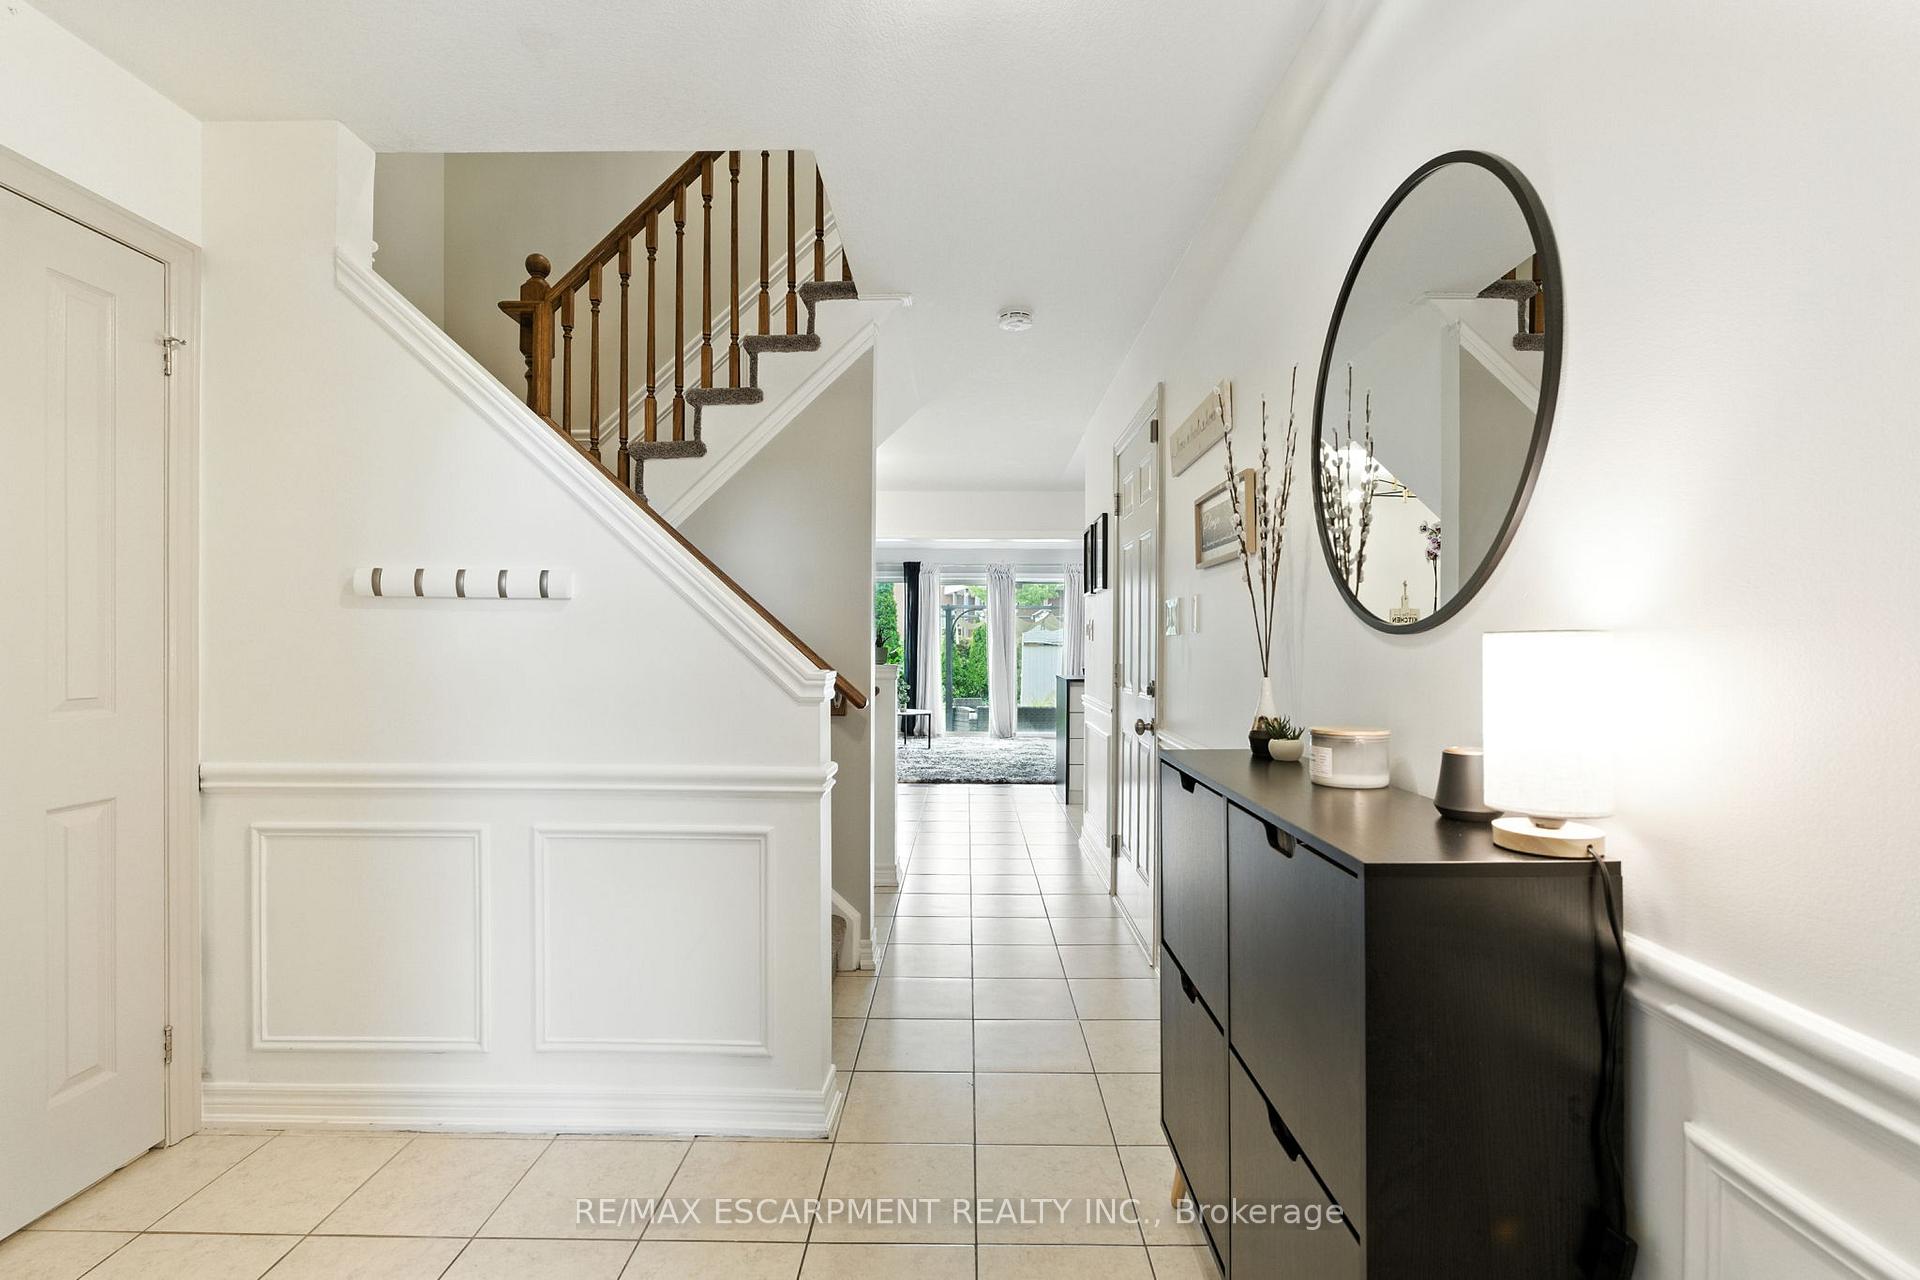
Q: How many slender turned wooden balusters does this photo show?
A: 11